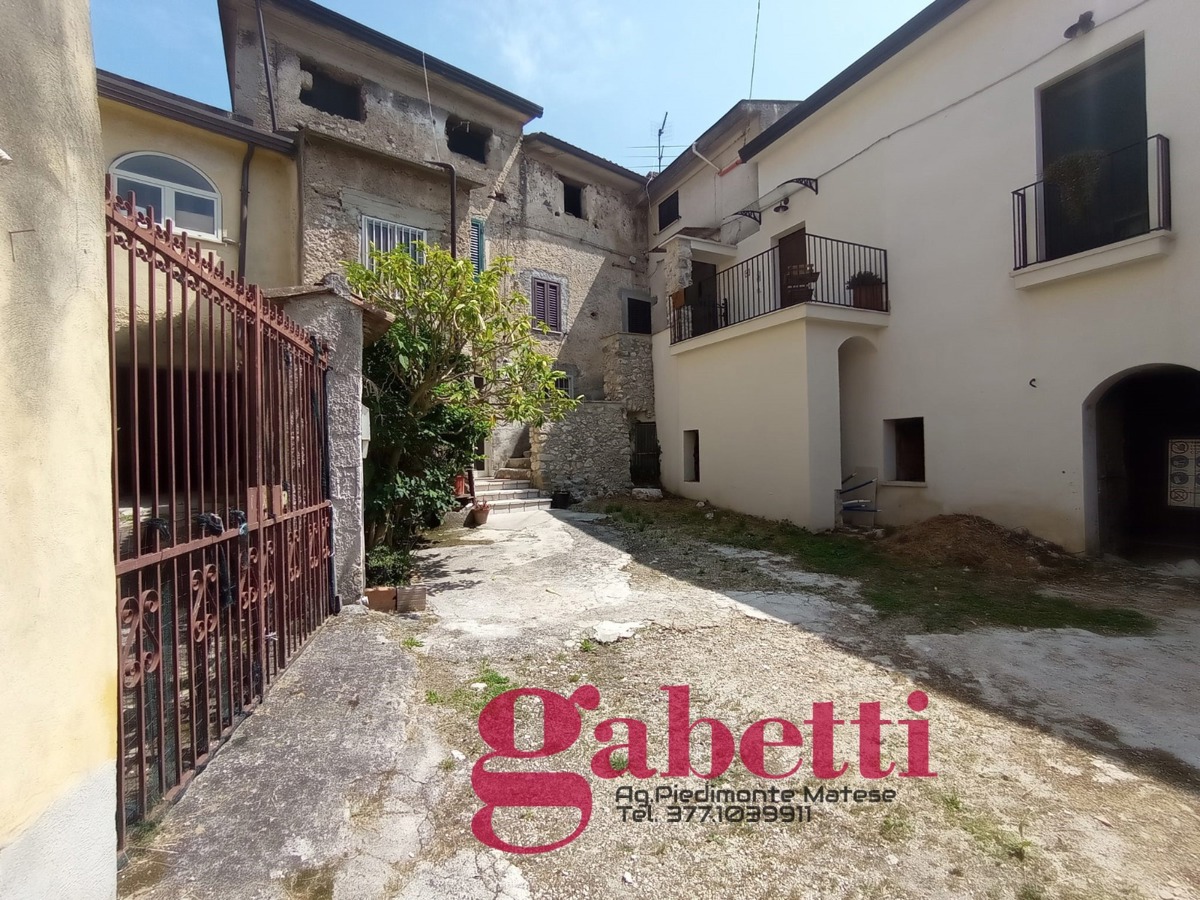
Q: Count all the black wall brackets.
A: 2